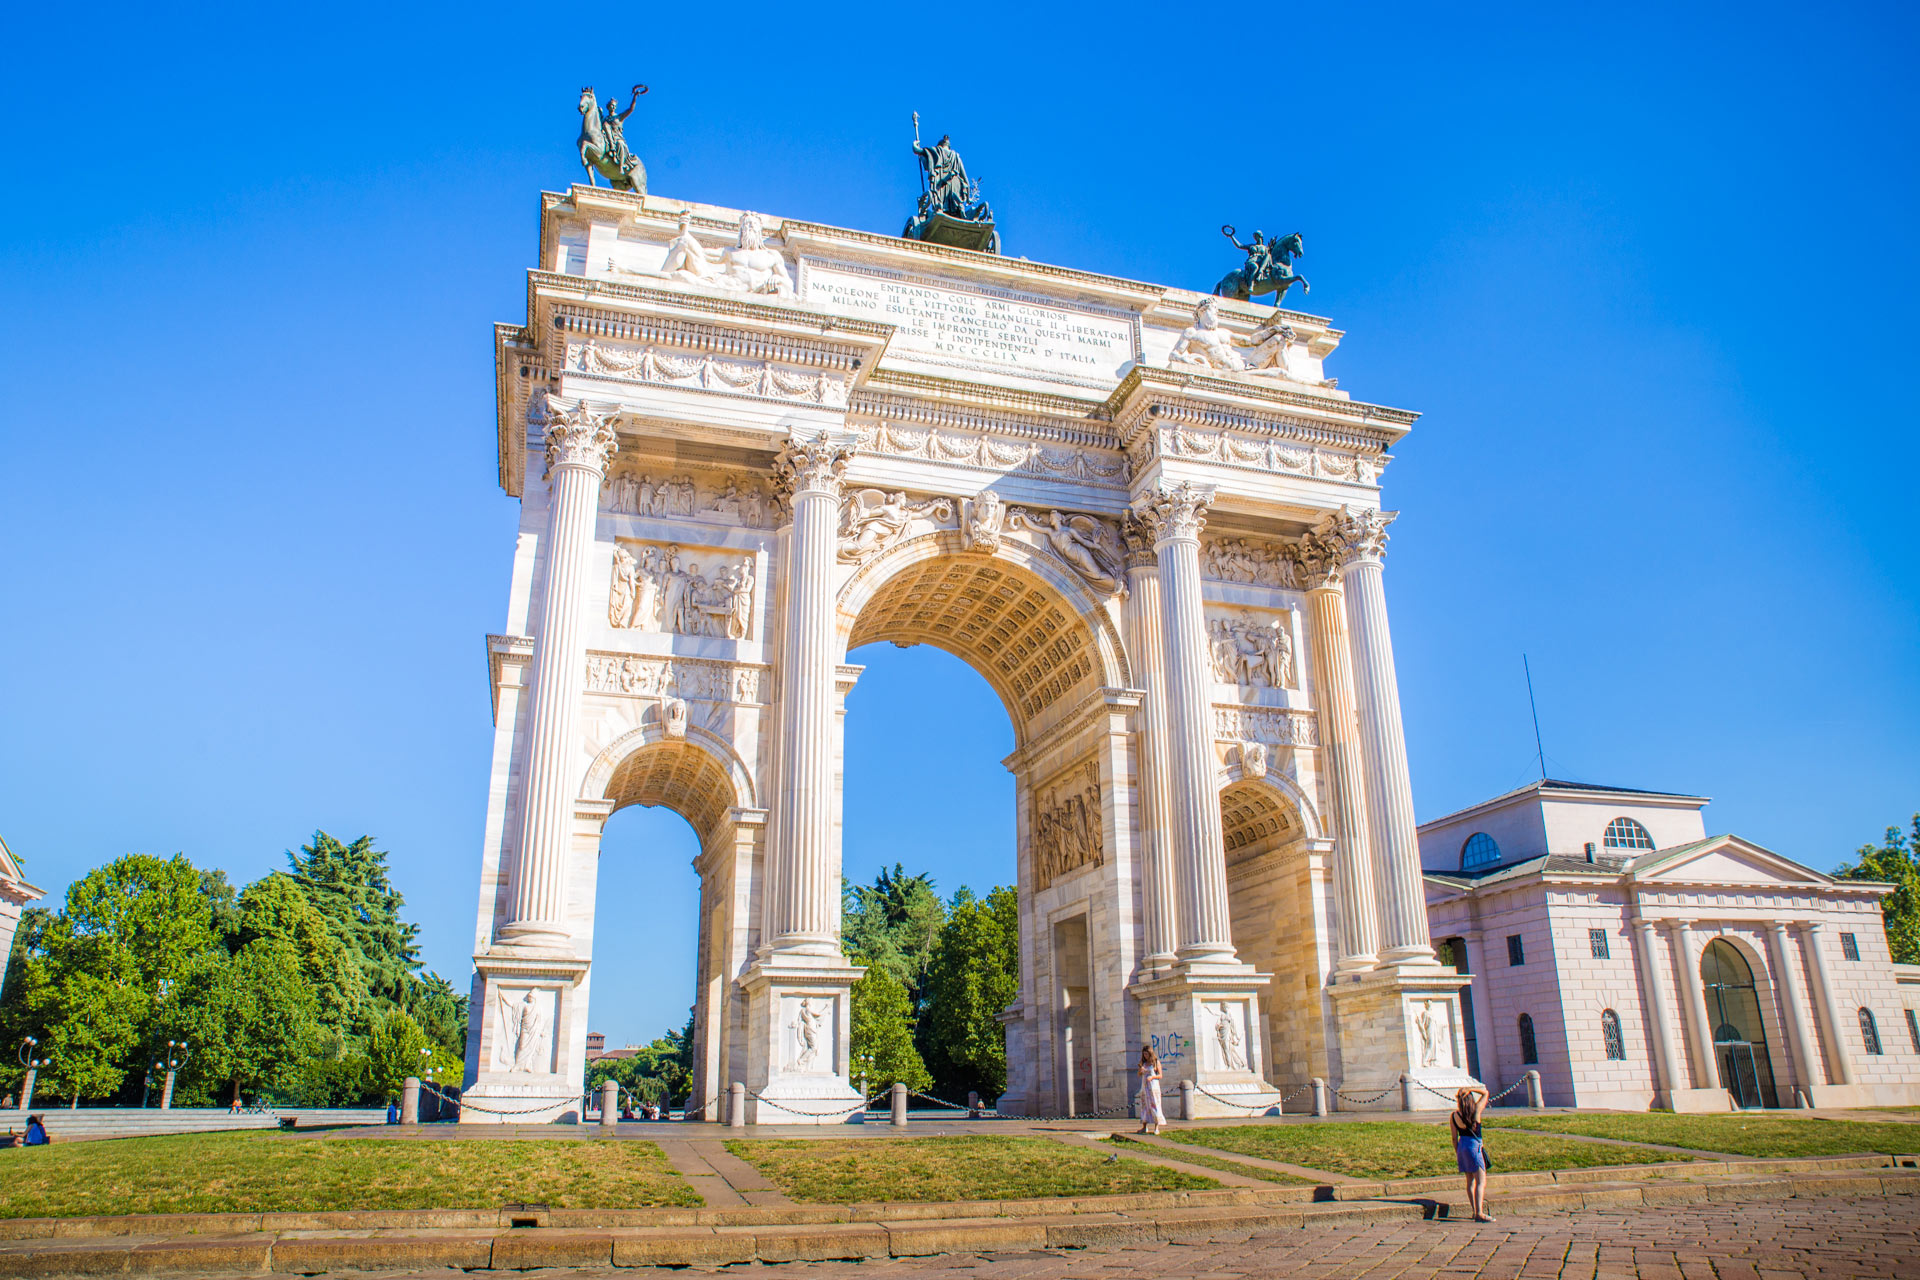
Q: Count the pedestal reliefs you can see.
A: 4